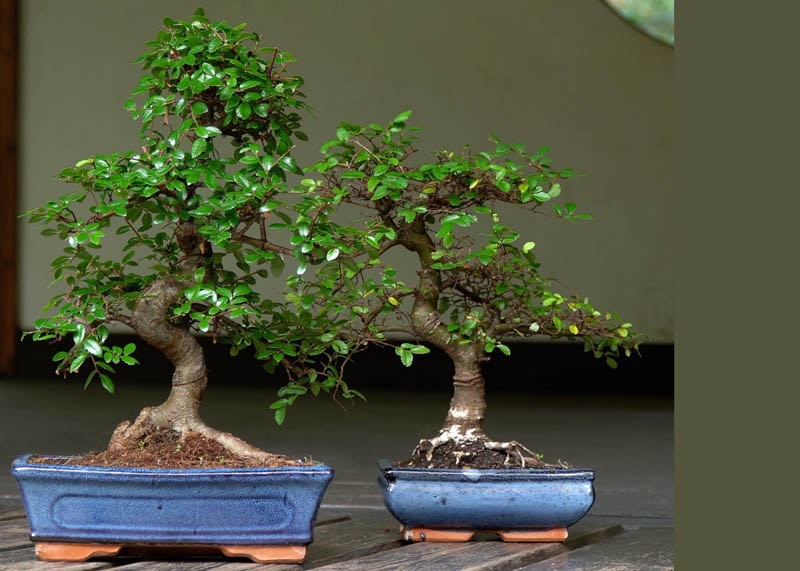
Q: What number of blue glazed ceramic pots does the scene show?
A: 2